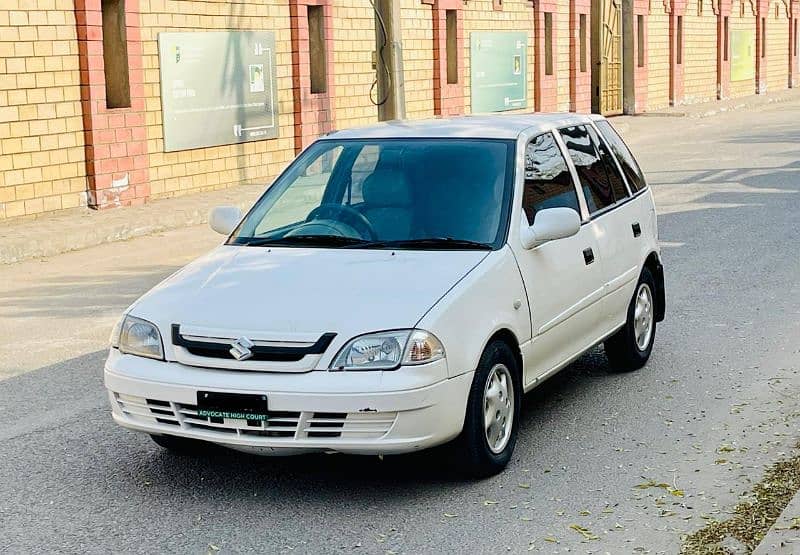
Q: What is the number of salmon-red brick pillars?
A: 10